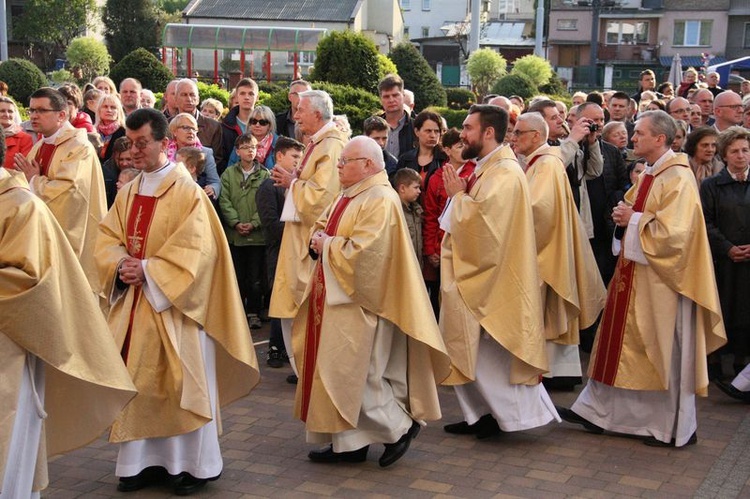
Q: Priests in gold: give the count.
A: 8